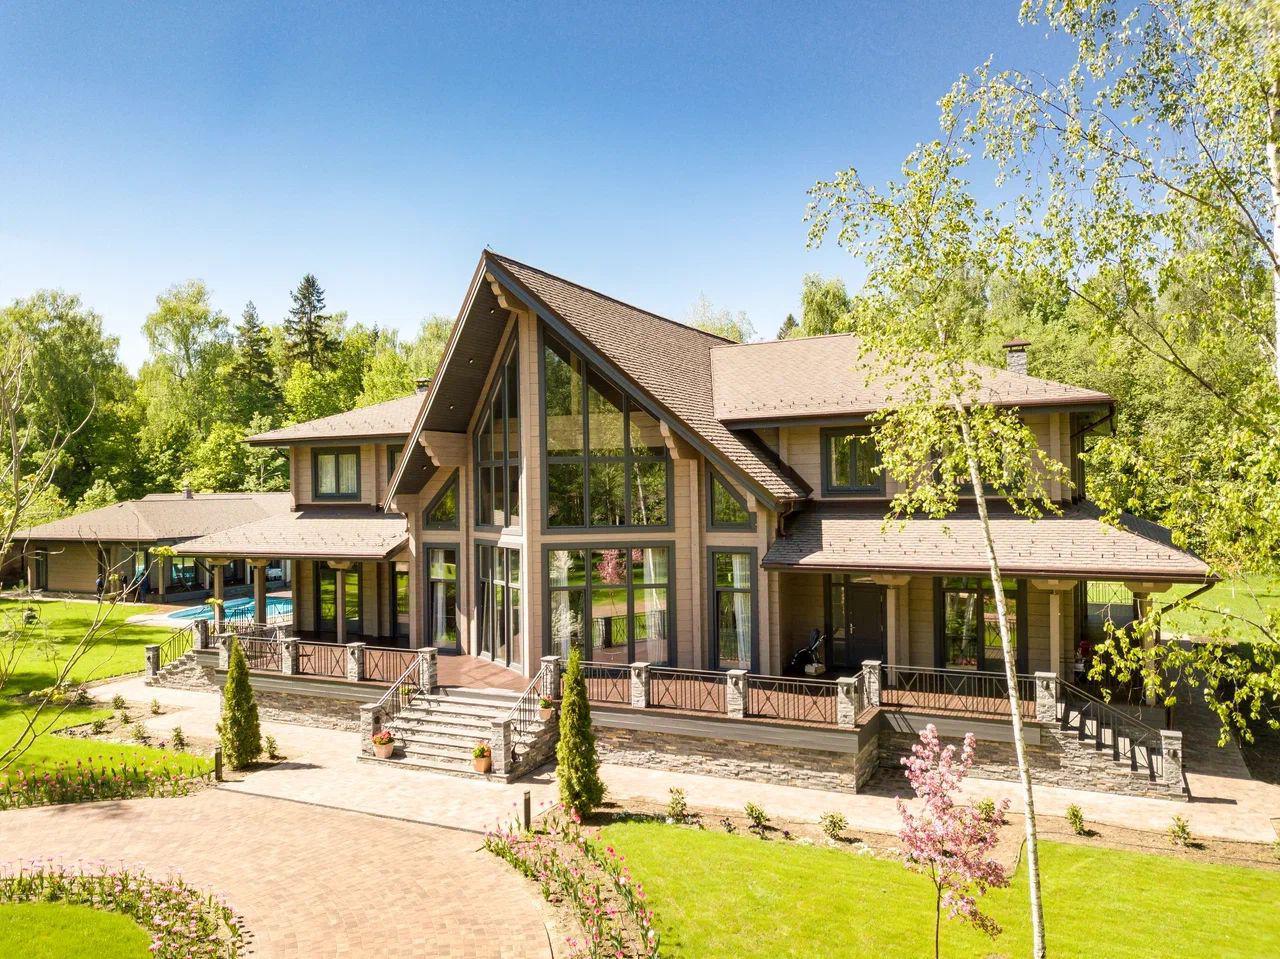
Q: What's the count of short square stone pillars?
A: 15